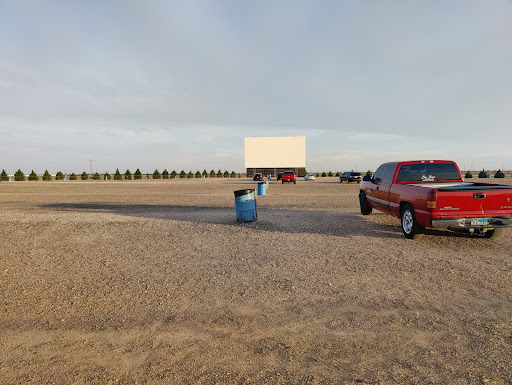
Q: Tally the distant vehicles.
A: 5